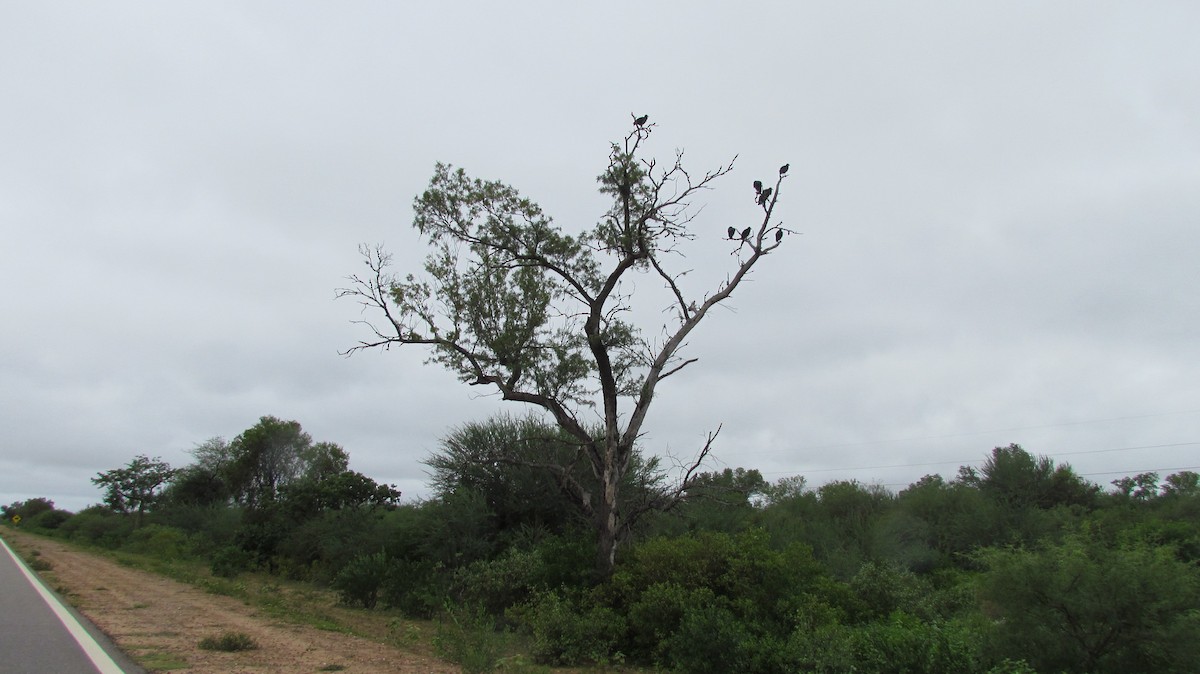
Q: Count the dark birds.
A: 7